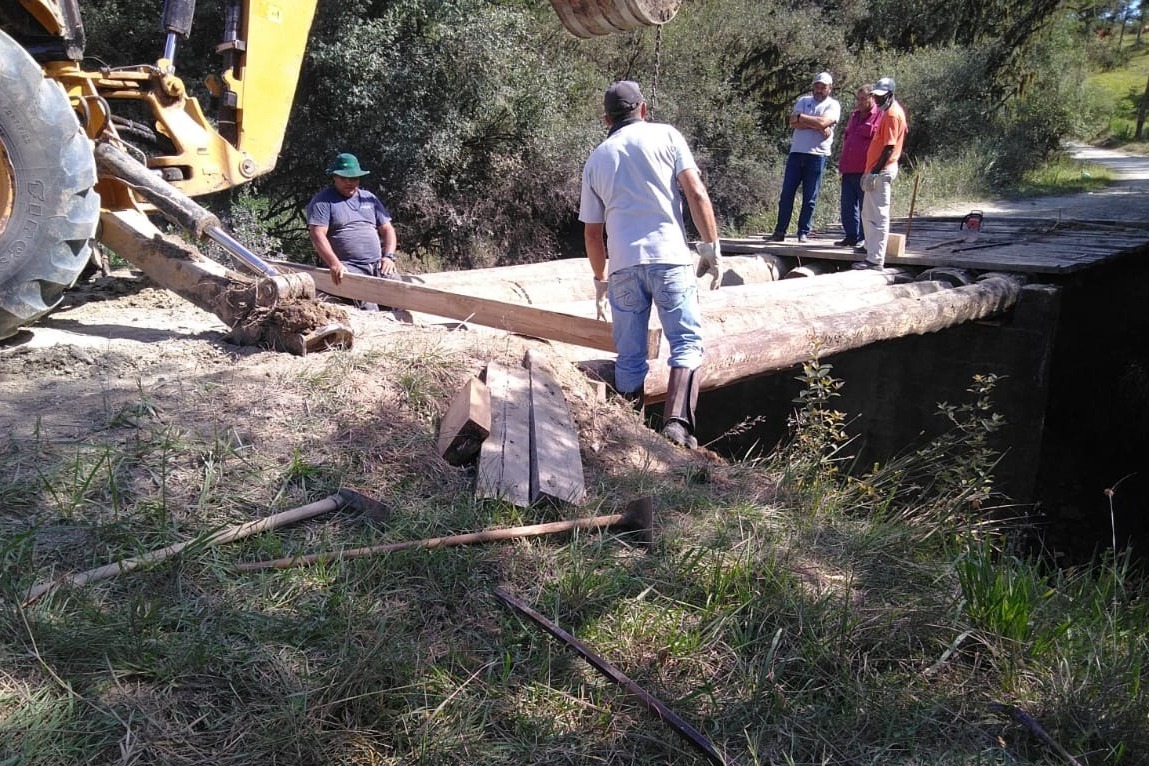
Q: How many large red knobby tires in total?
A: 0